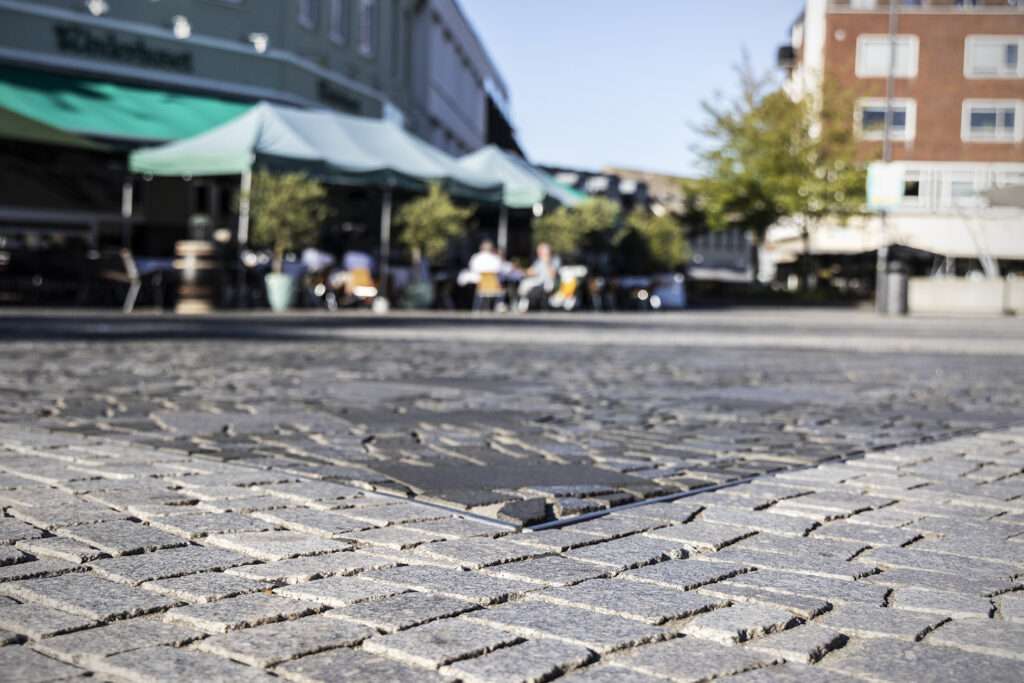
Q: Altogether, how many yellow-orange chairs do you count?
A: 3